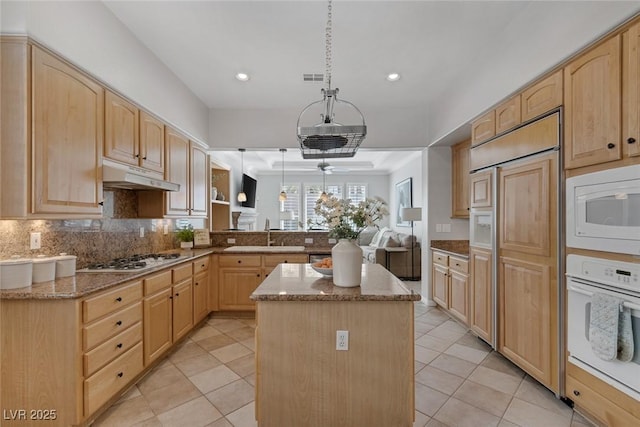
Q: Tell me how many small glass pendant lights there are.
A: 3